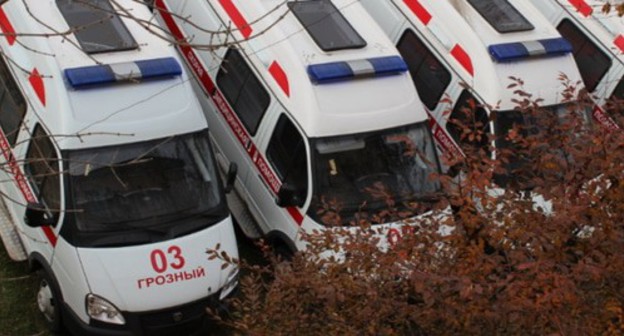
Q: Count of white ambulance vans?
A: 4